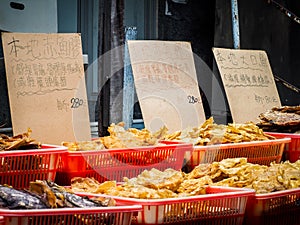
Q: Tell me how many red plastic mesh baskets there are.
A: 7